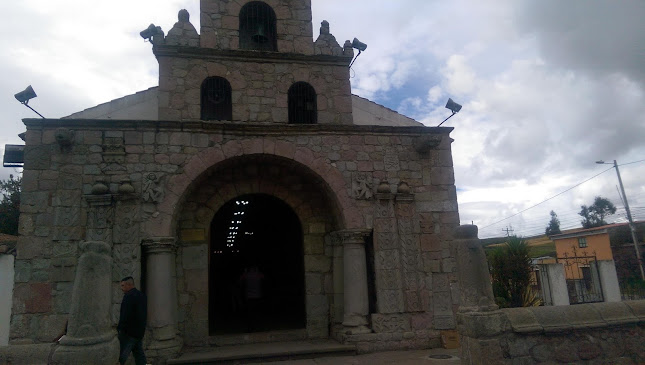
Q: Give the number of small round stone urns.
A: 4